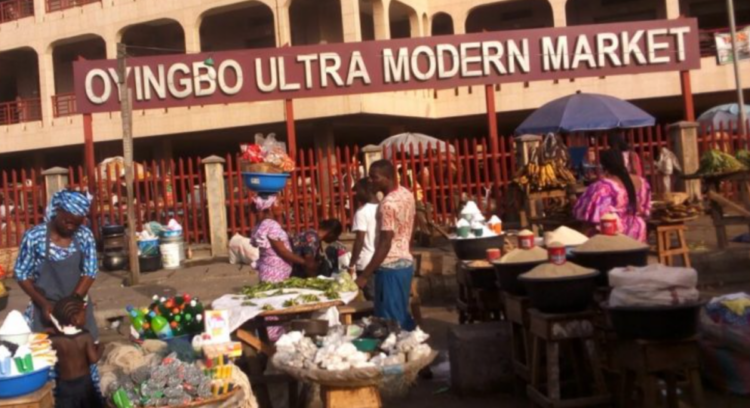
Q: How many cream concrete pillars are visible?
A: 5